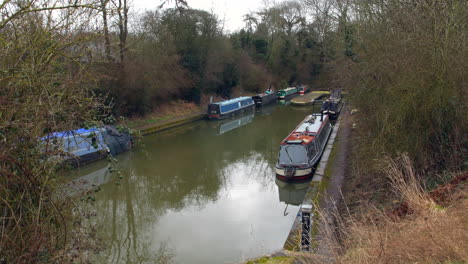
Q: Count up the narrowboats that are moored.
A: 7